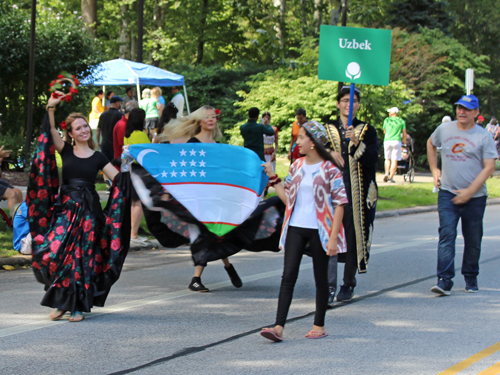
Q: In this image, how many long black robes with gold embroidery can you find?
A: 1